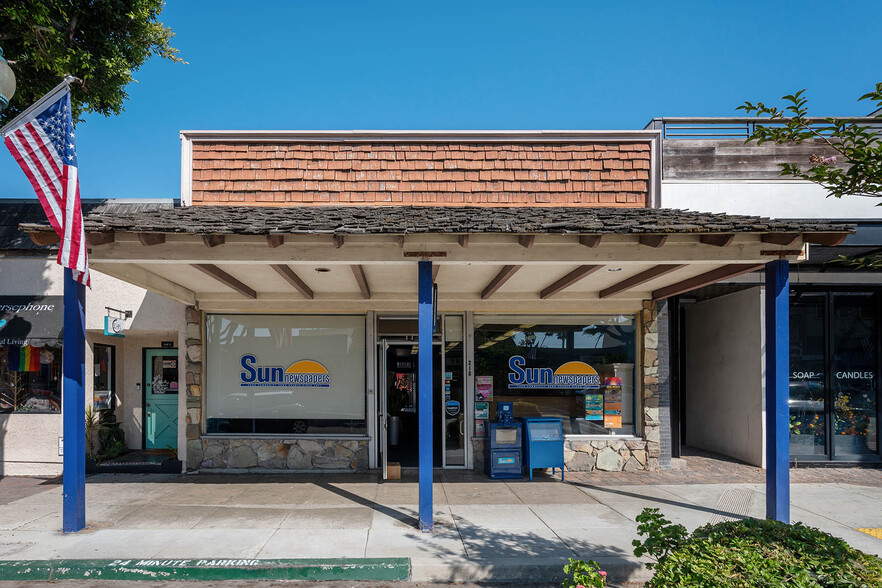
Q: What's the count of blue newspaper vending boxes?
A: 2